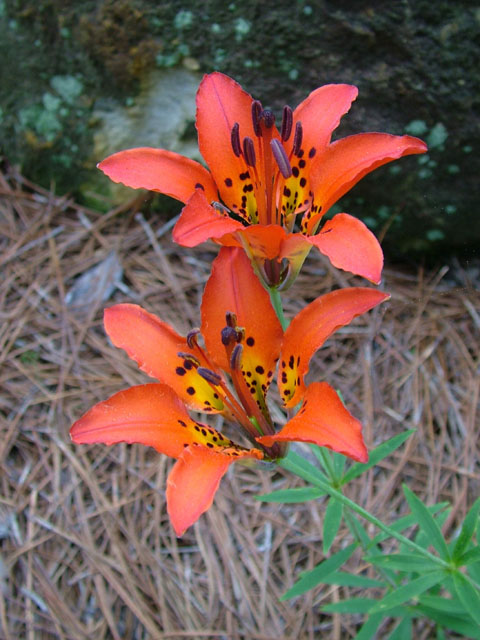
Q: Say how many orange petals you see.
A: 12